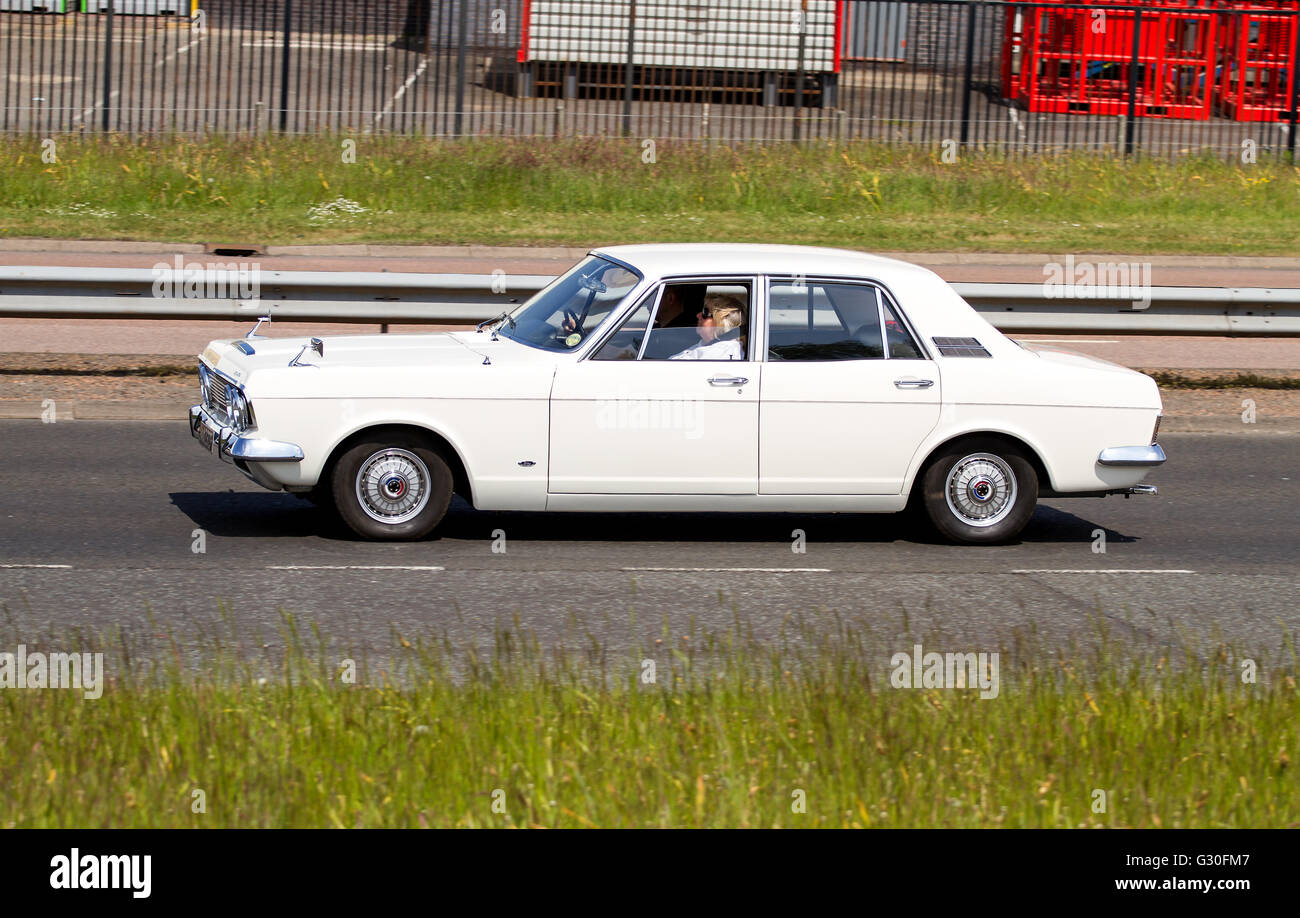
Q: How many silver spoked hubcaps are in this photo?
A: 2